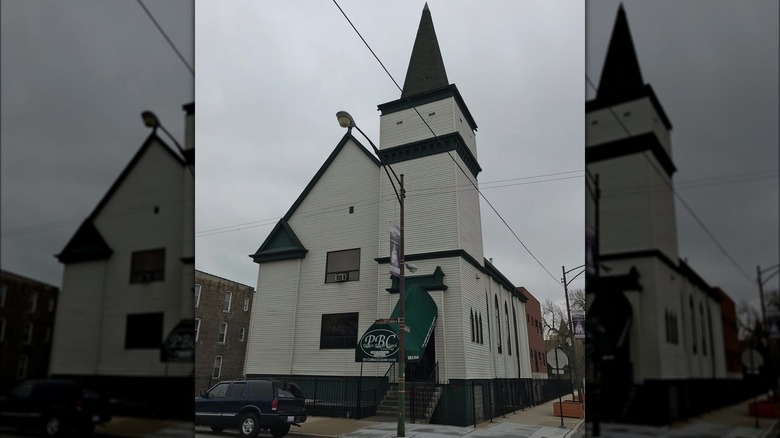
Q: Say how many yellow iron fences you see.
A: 0